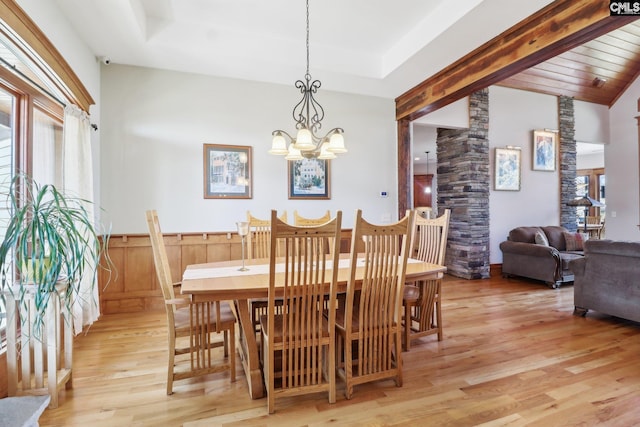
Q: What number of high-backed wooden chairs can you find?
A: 6